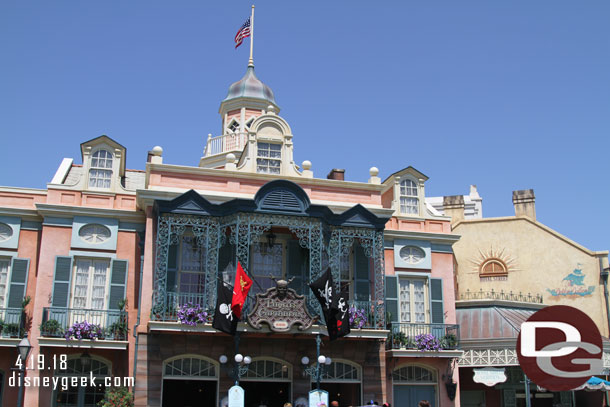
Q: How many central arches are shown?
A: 3